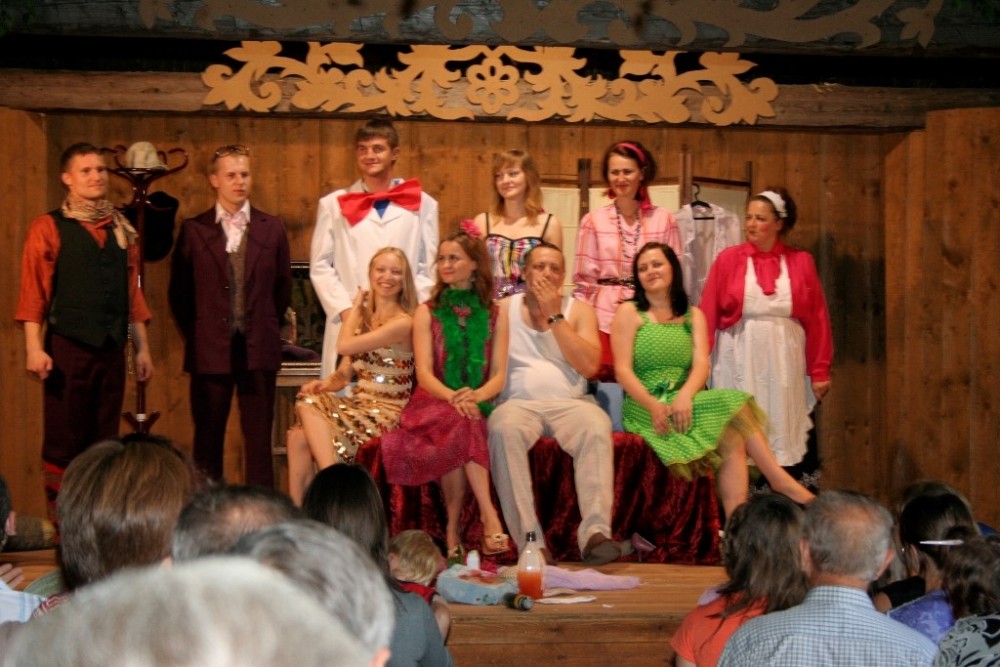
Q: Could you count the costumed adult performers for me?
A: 10